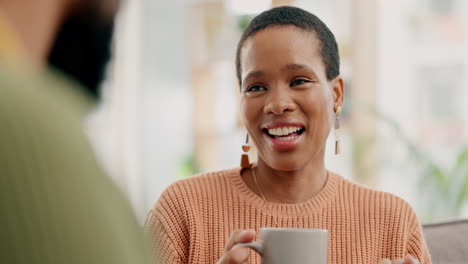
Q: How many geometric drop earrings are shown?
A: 2